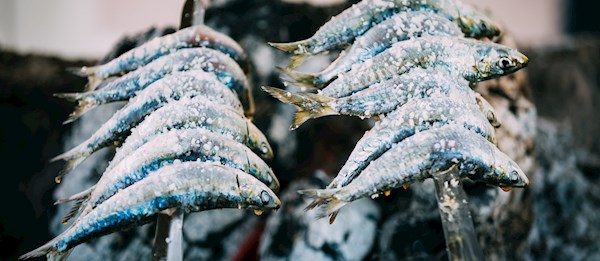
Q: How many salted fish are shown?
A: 12